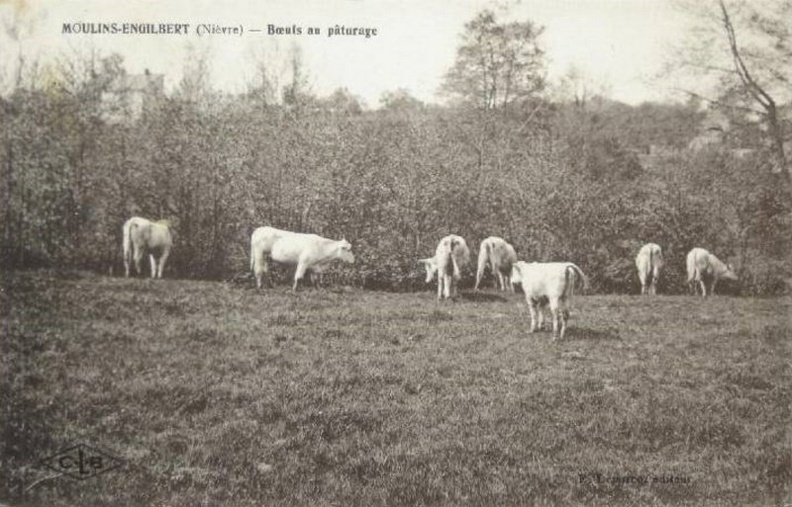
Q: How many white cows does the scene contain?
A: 7